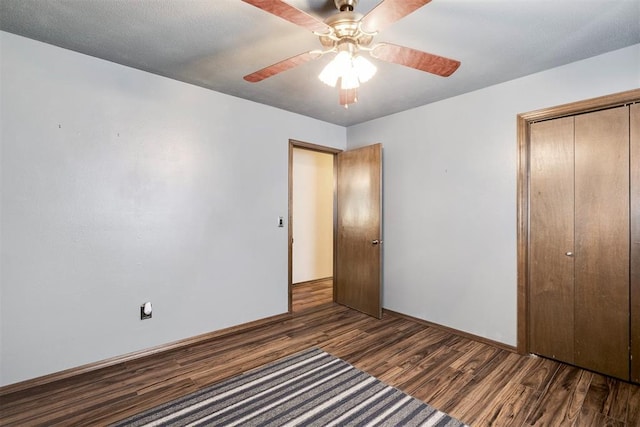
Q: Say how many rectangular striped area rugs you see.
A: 1